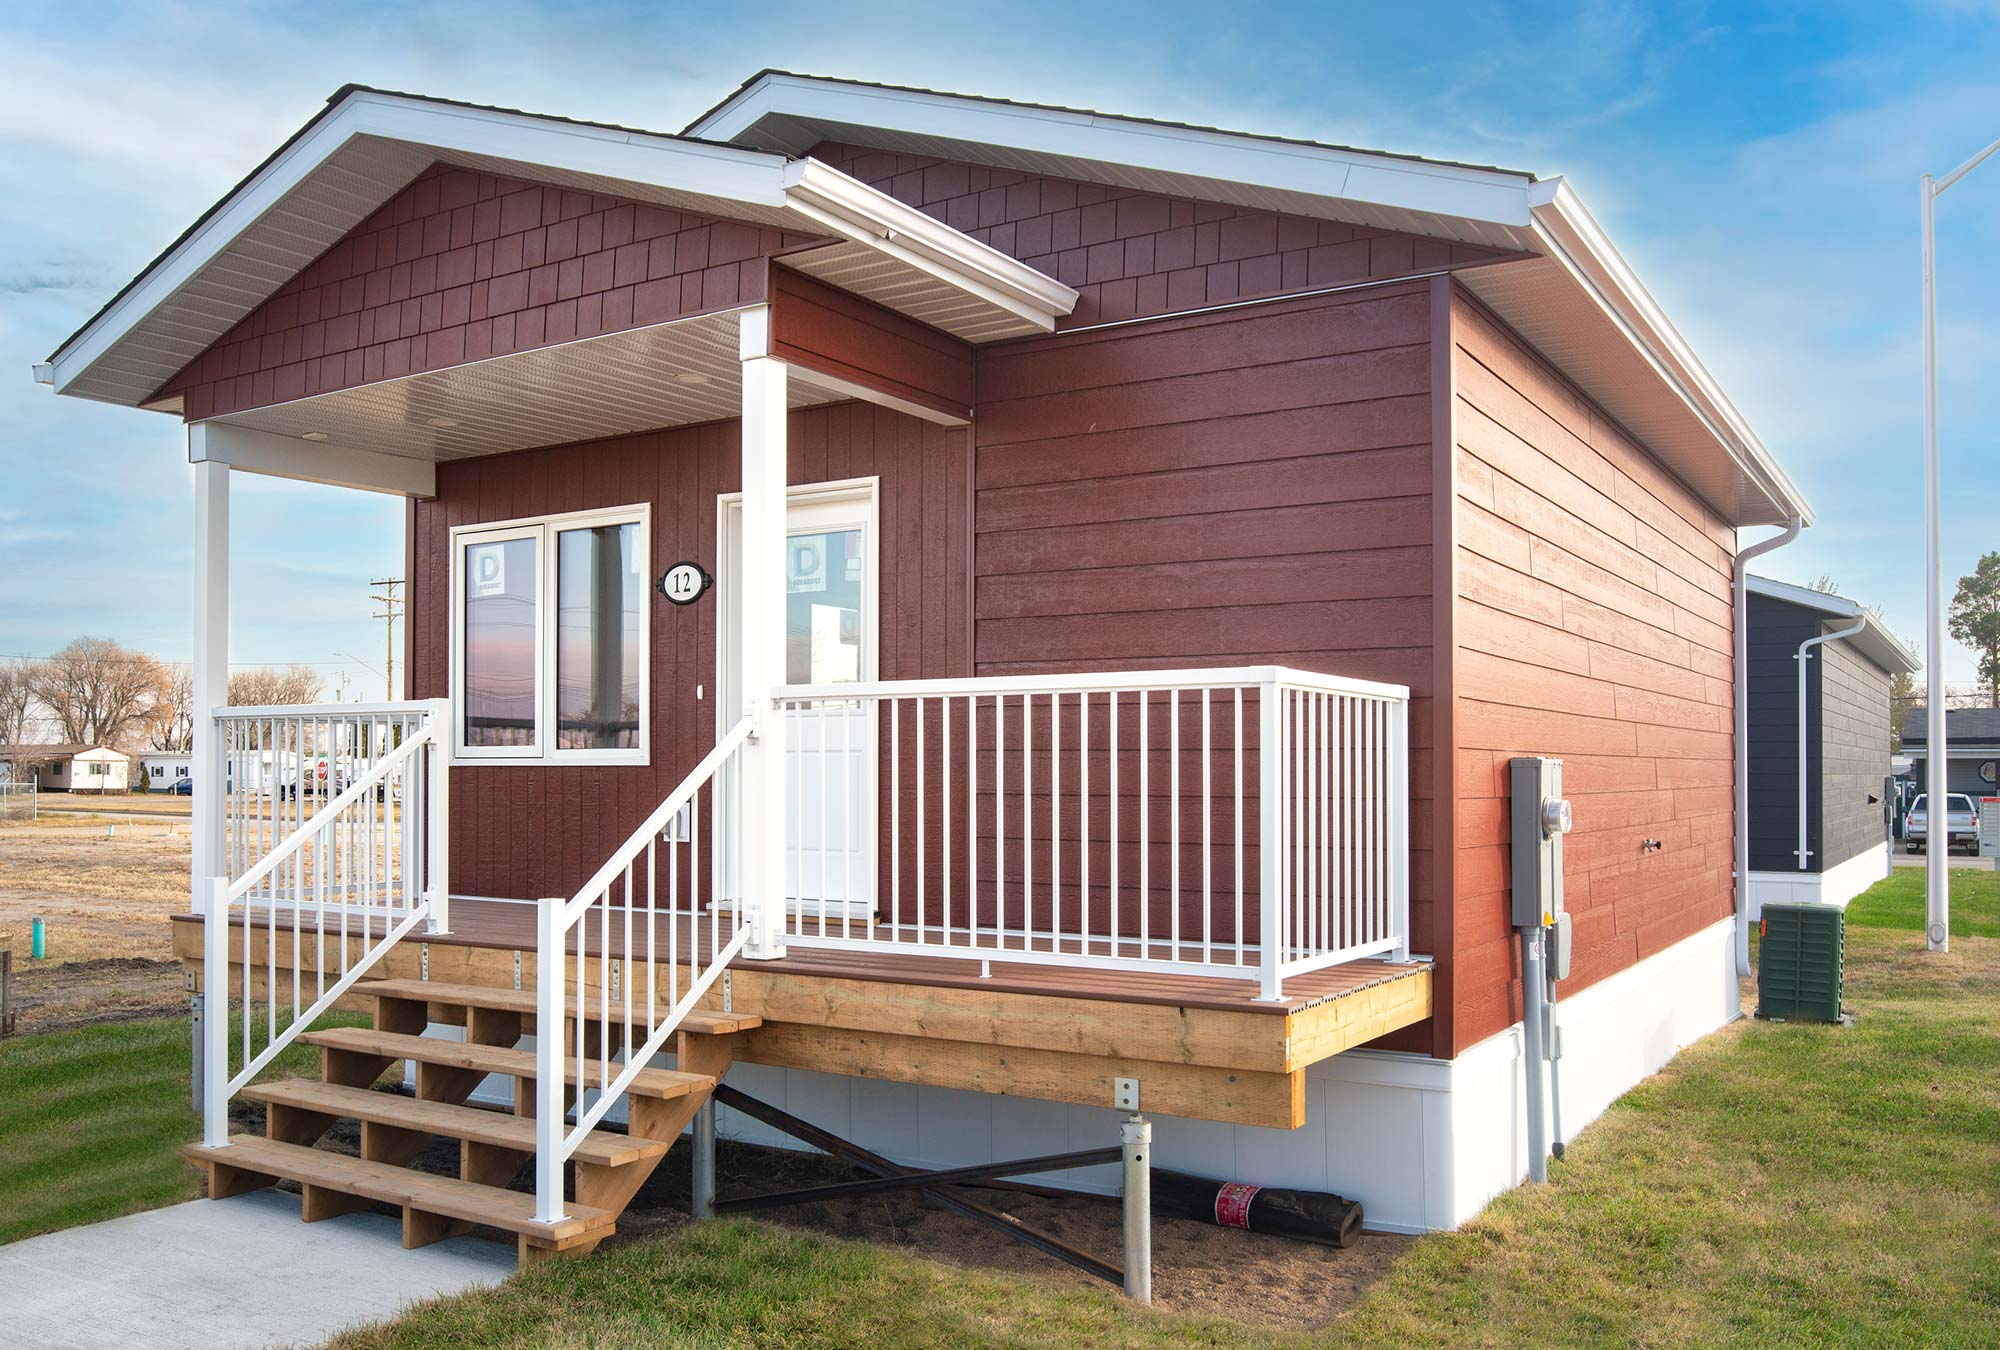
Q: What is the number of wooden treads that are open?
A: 4